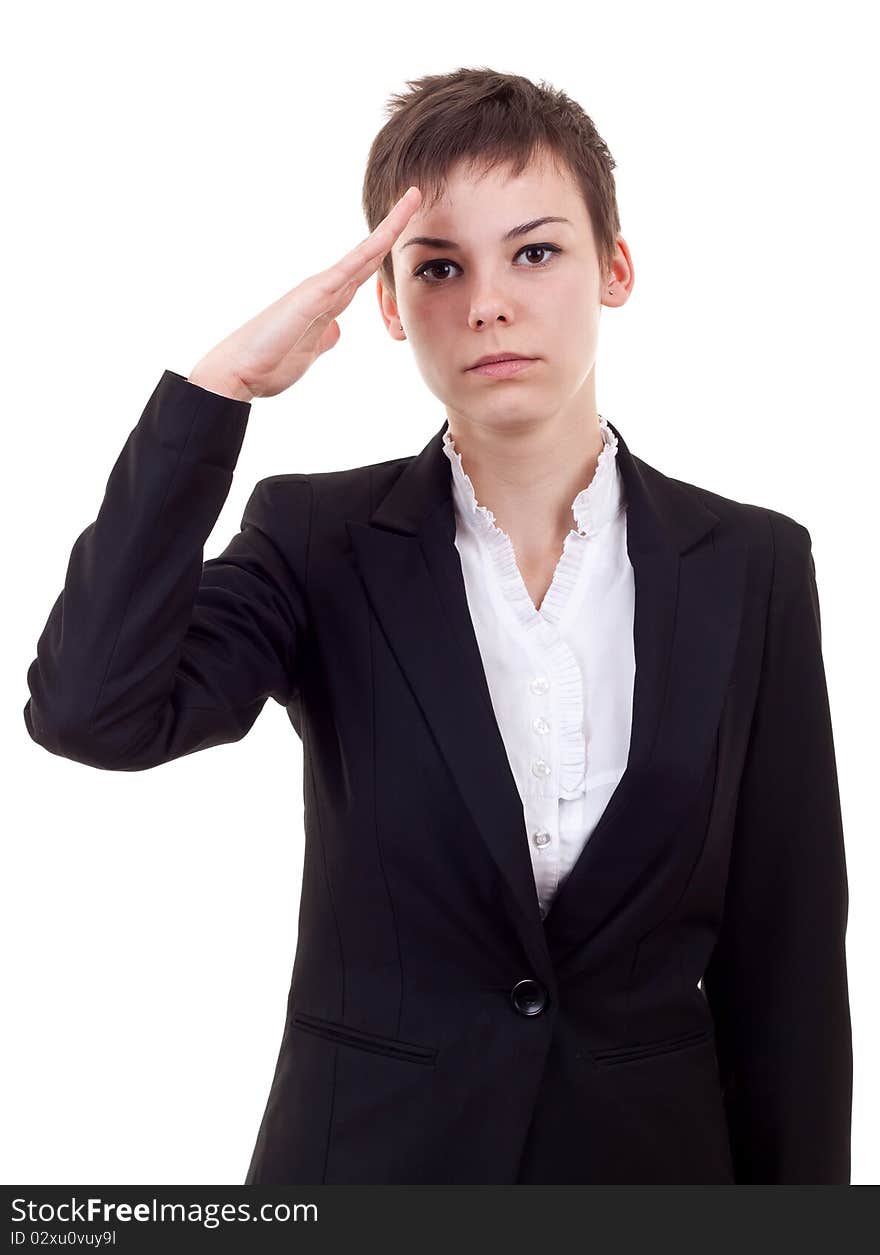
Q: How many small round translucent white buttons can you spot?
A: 4